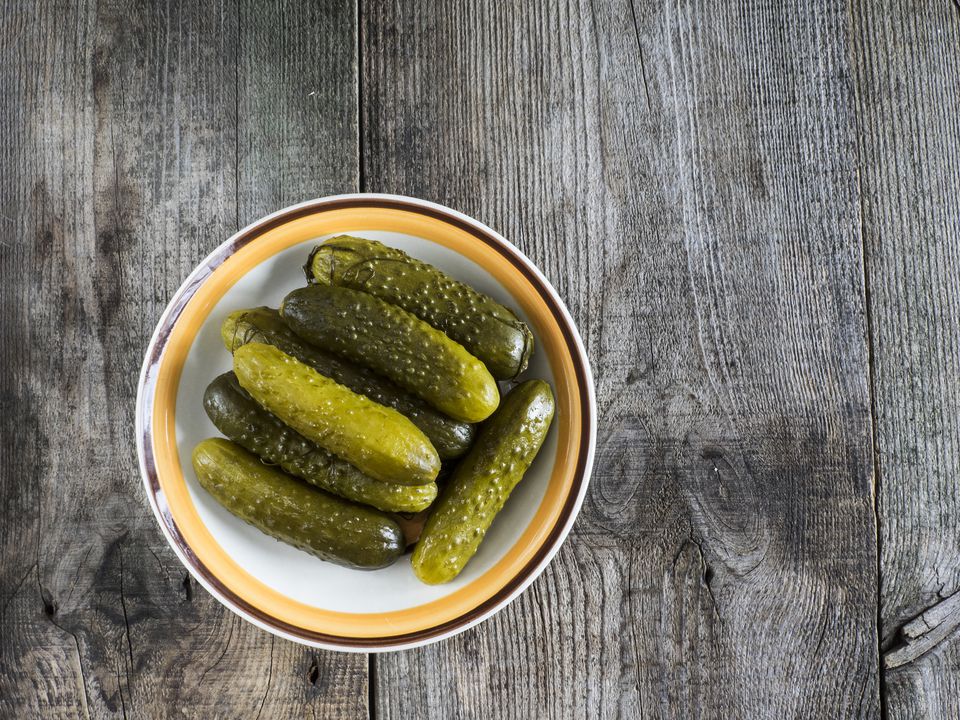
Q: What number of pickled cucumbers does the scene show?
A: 7